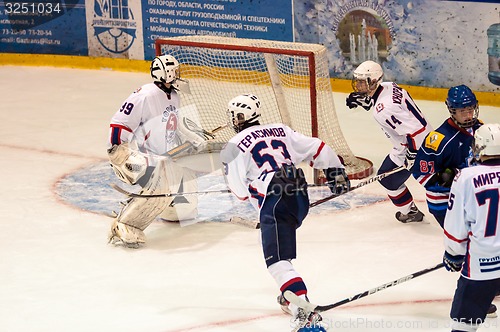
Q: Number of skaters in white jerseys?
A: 4